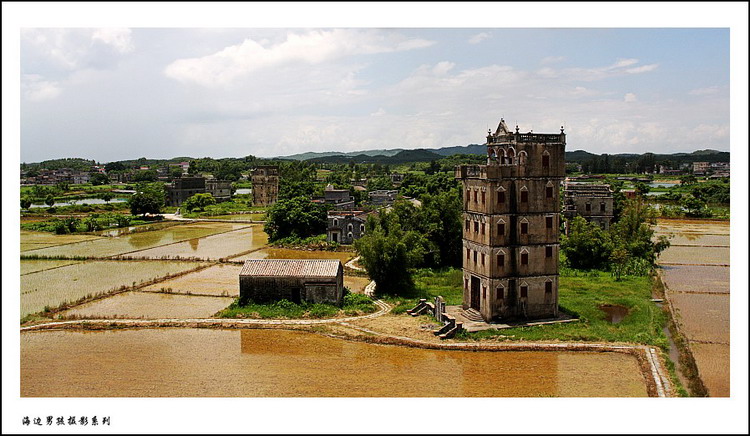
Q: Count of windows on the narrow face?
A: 11